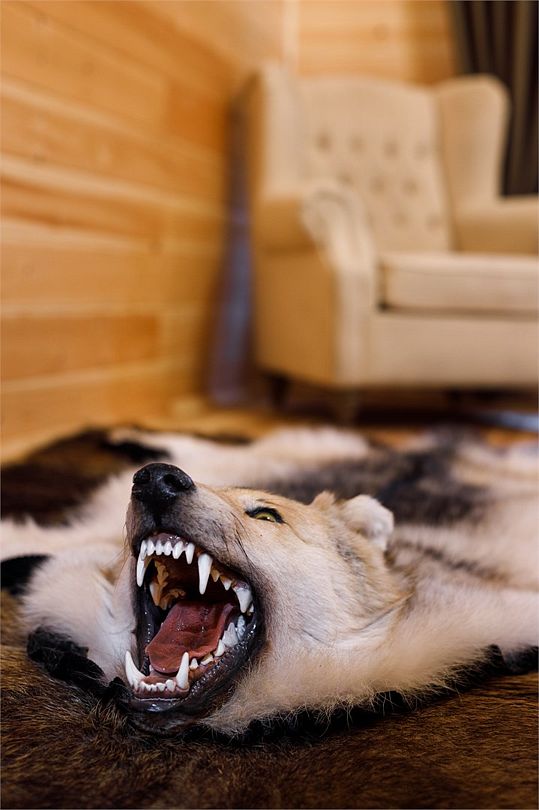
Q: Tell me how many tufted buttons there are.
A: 9